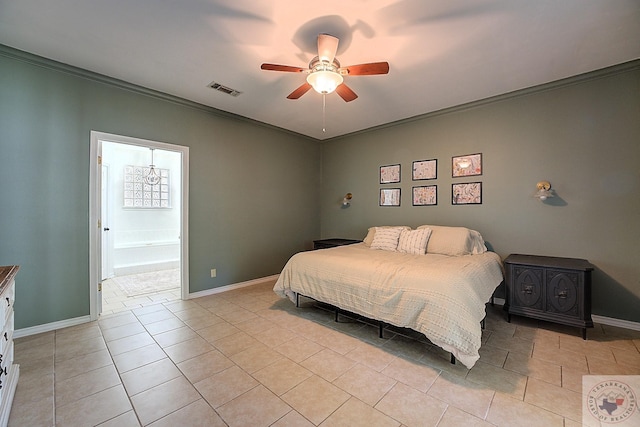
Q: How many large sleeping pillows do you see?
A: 2